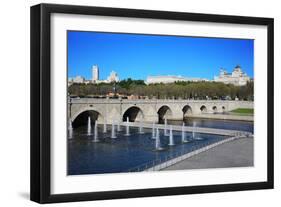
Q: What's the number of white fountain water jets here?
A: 14